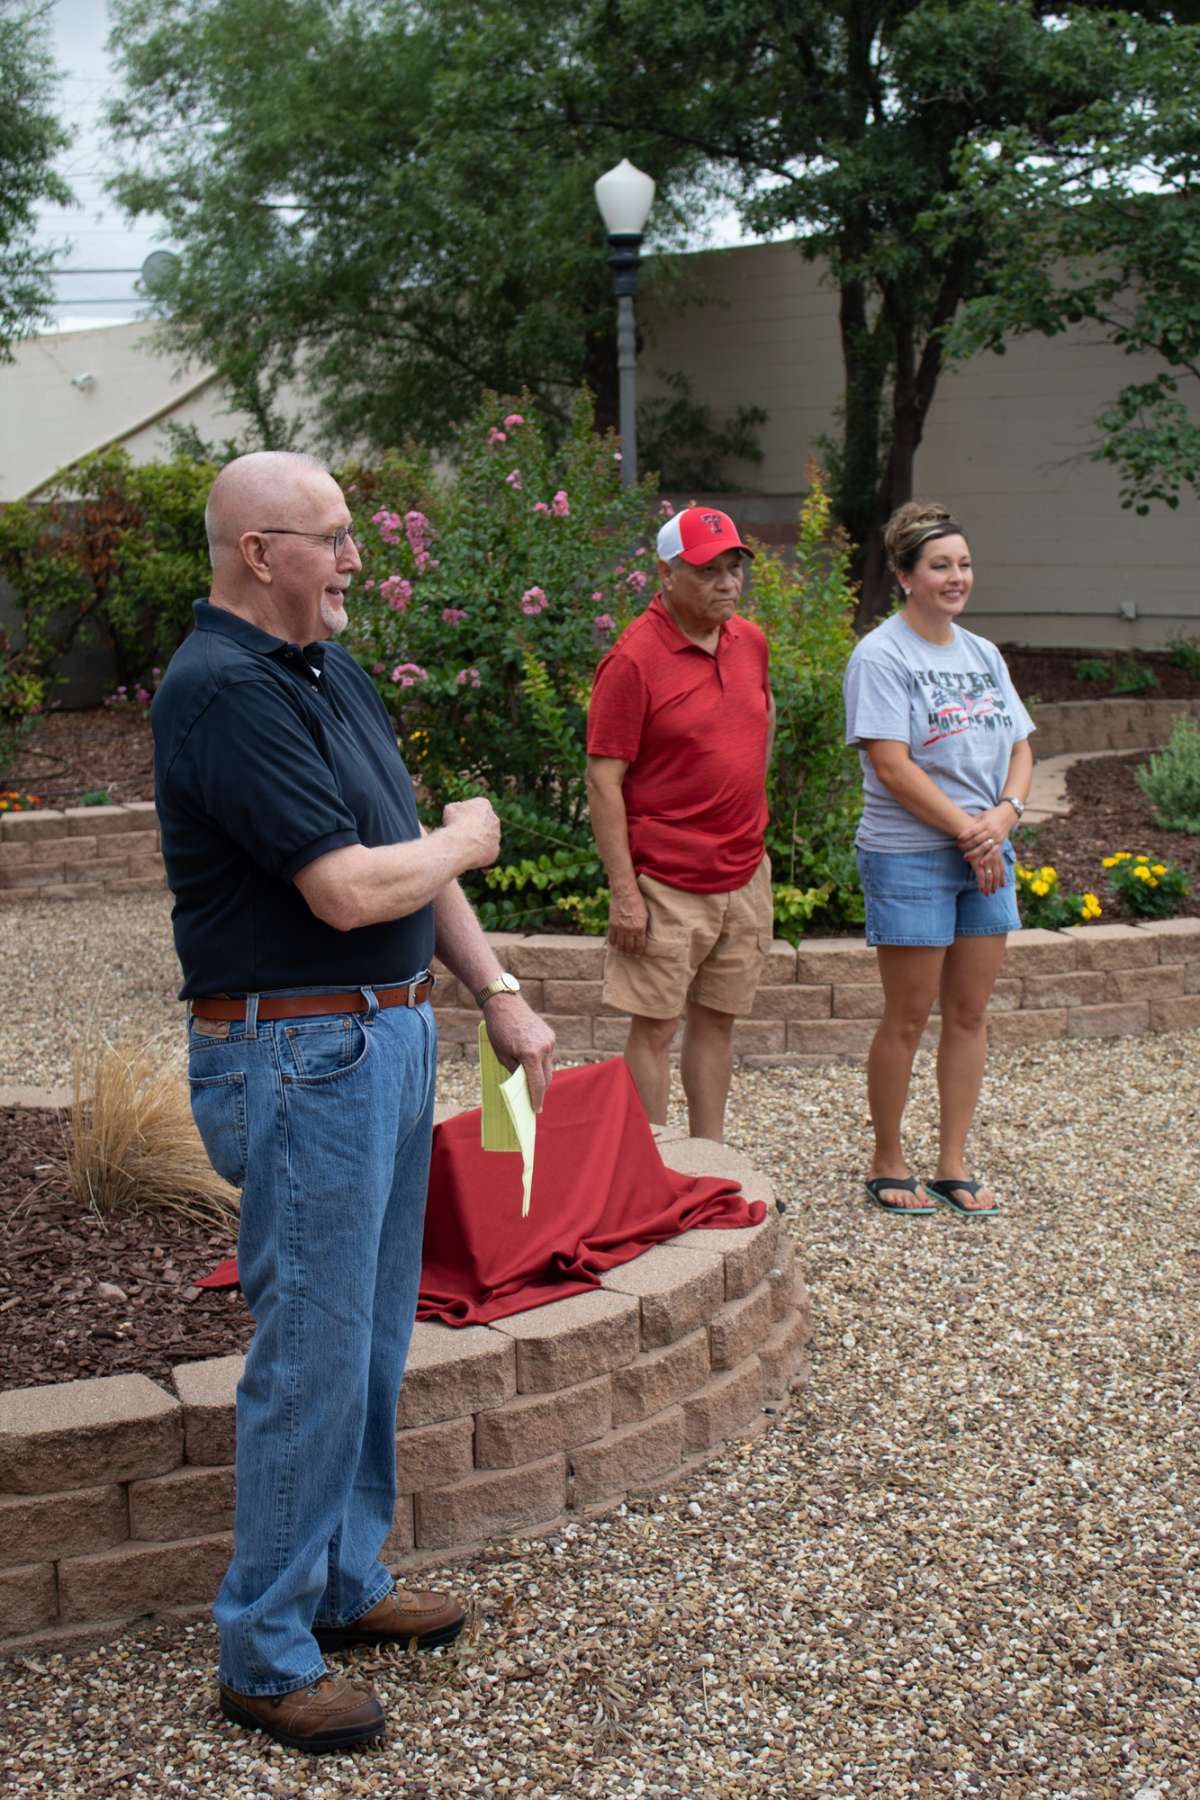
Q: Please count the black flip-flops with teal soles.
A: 2